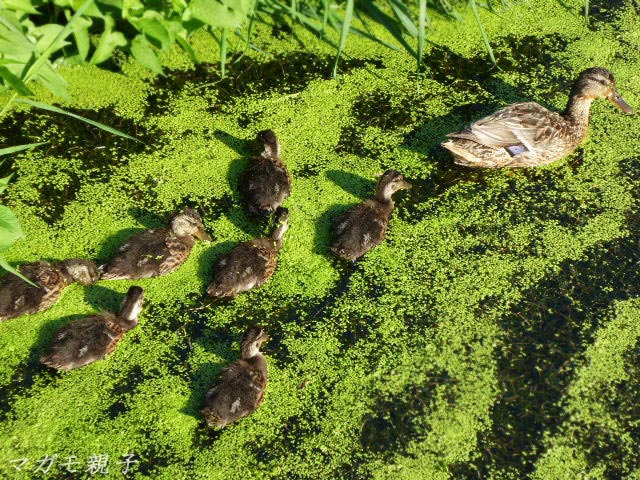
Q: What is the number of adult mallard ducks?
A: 1